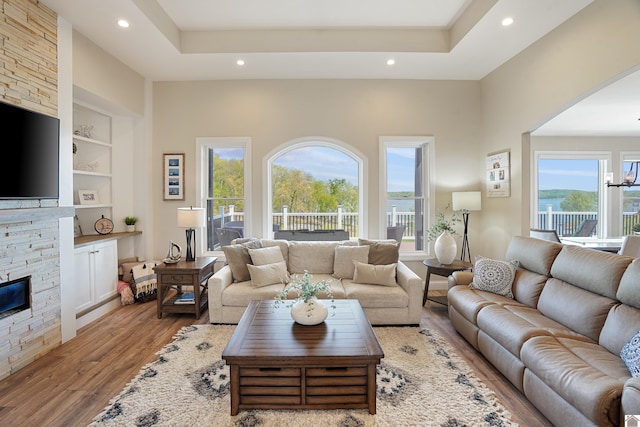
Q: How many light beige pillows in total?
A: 4